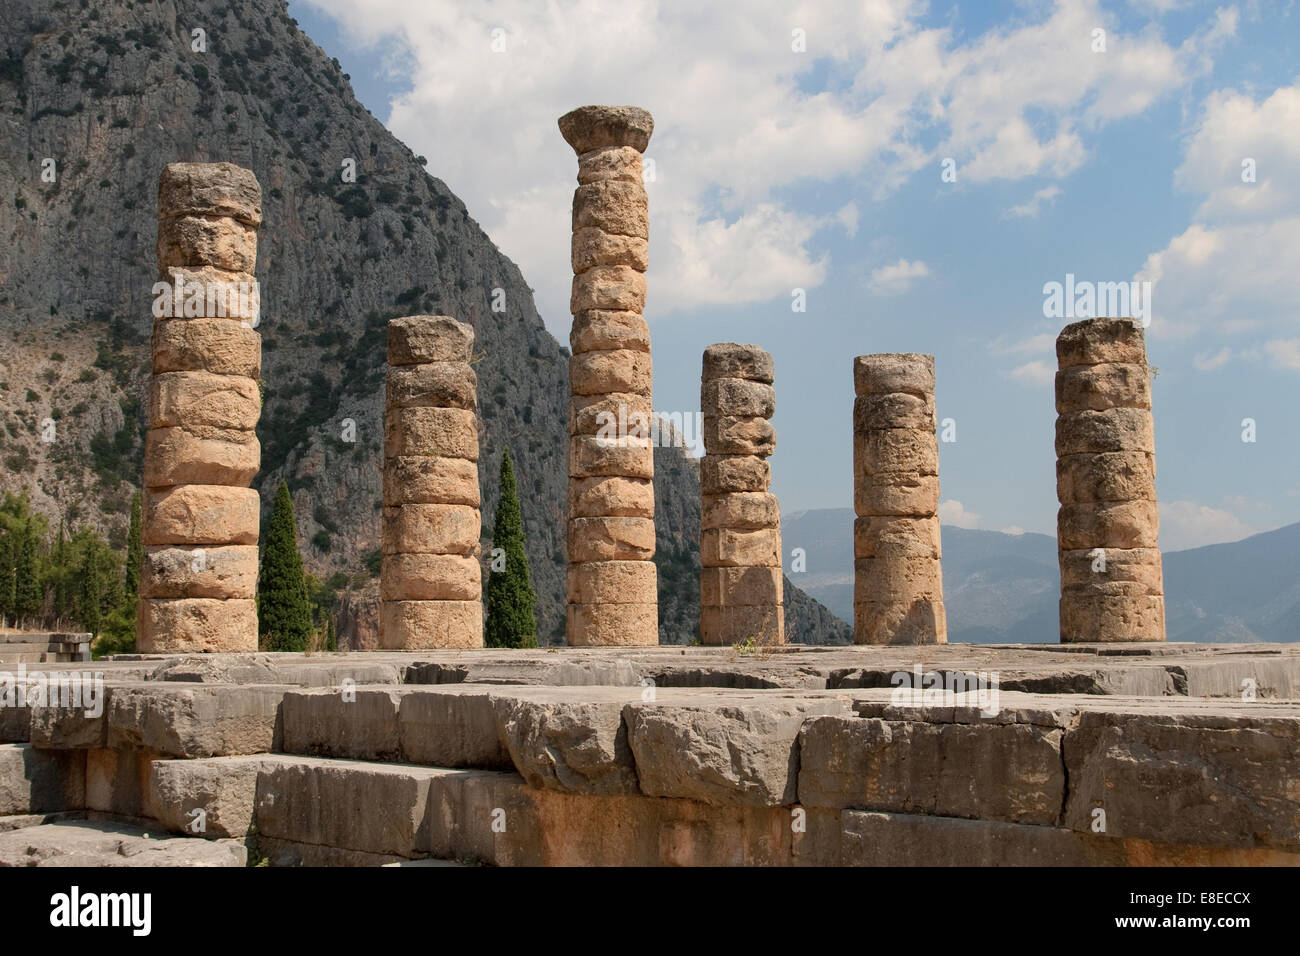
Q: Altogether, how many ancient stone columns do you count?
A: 6